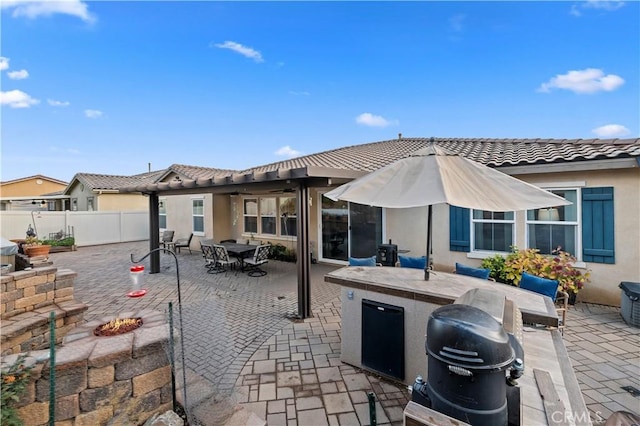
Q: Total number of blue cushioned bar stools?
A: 4